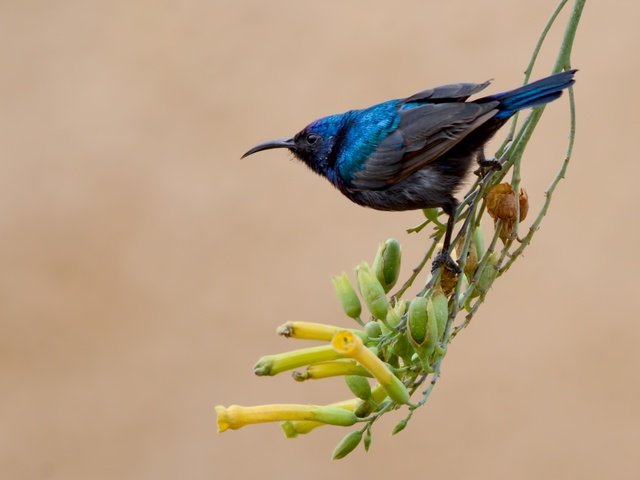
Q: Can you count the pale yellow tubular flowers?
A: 6